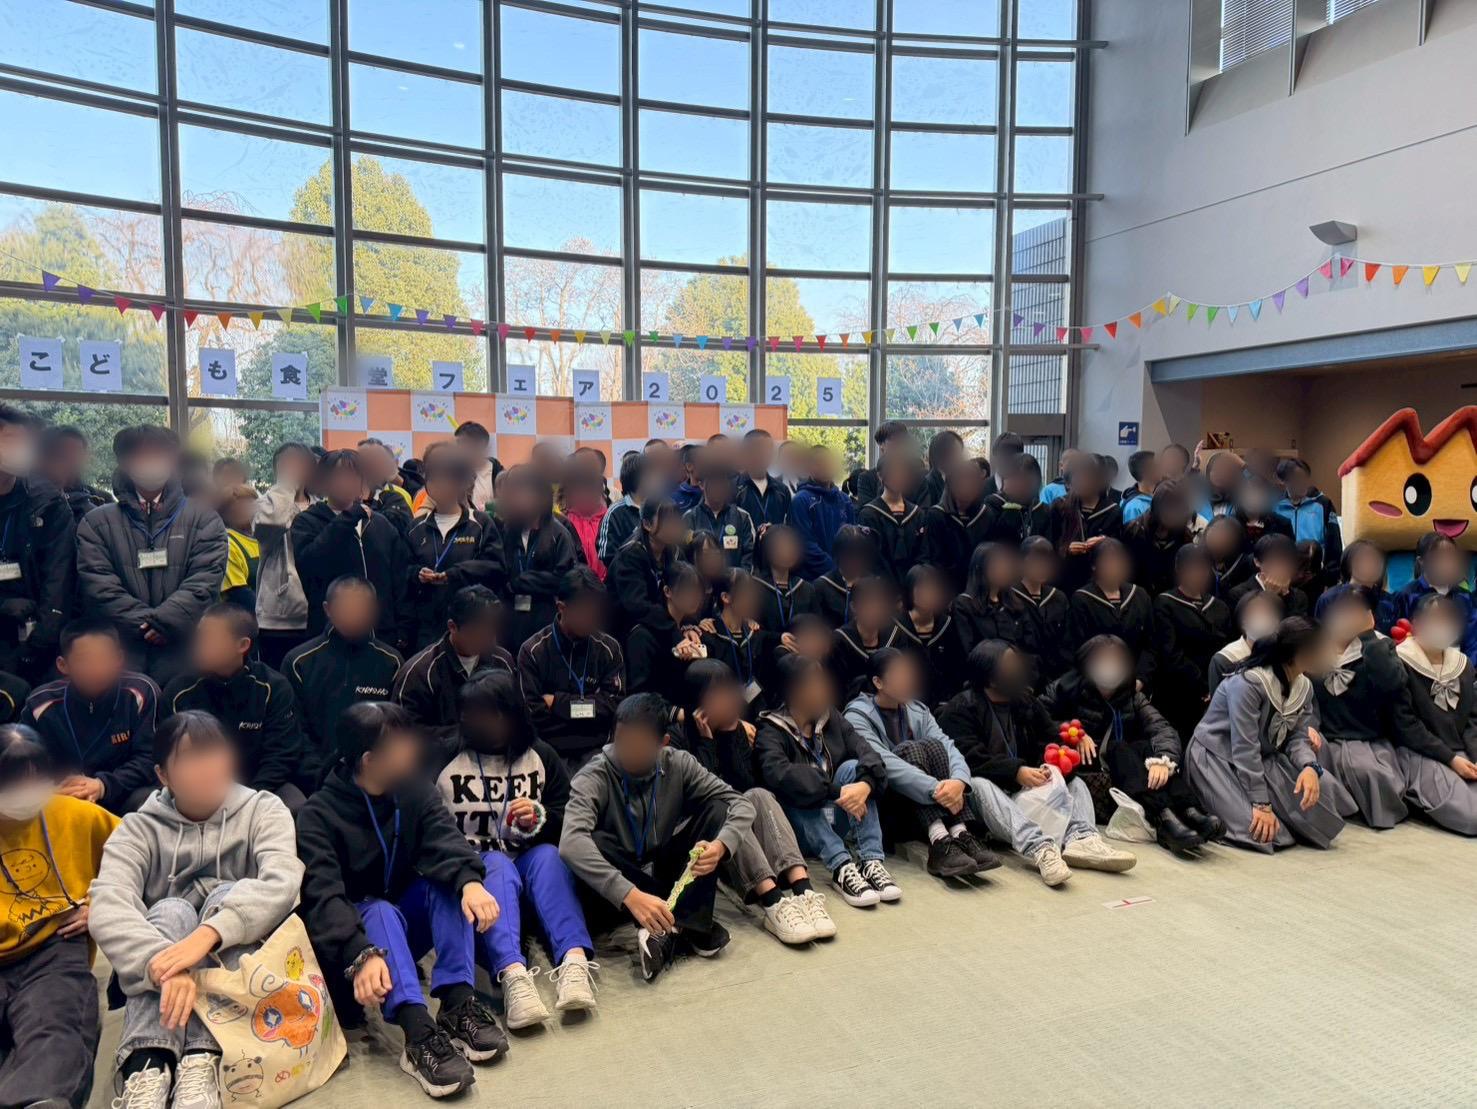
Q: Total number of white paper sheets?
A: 12